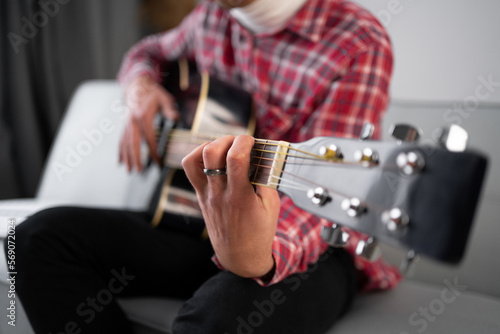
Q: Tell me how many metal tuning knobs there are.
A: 6